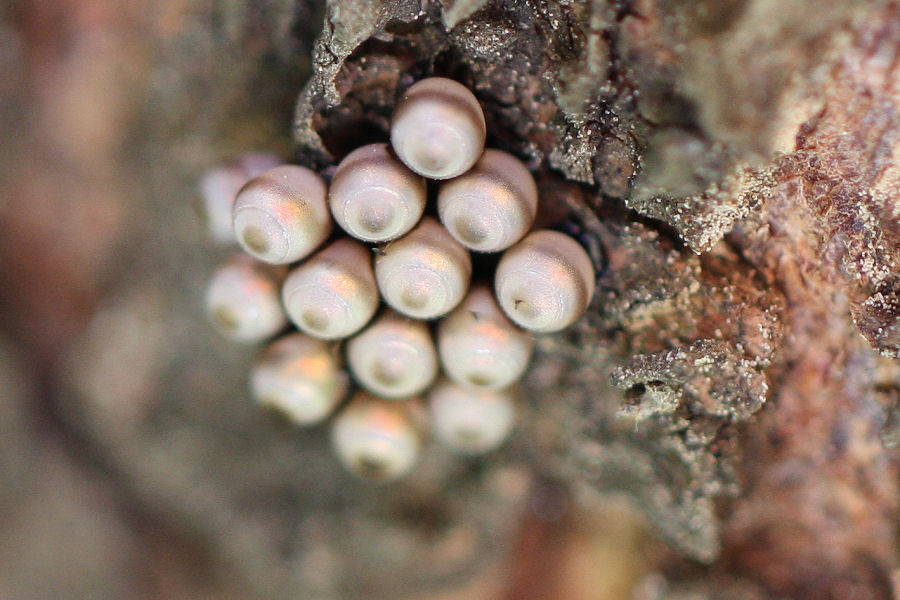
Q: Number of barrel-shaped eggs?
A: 14